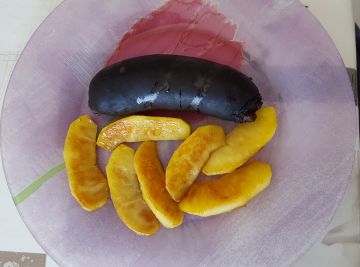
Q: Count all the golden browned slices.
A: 7